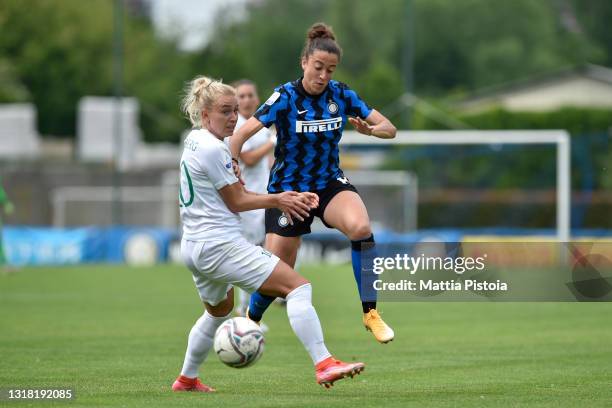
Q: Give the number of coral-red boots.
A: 2